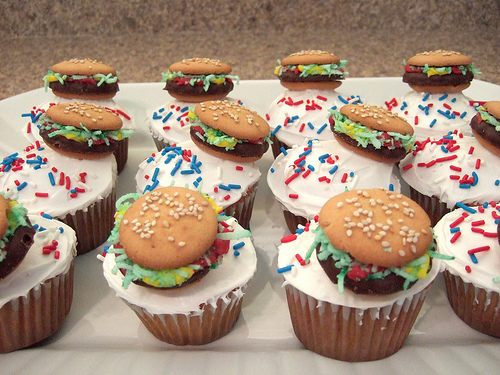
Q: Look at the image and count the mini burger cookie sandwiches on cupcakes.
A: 11